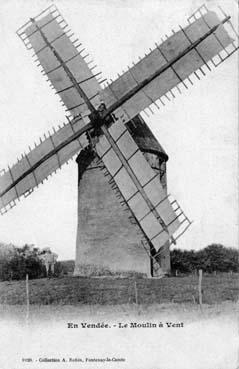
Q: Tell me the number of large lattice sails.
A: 4